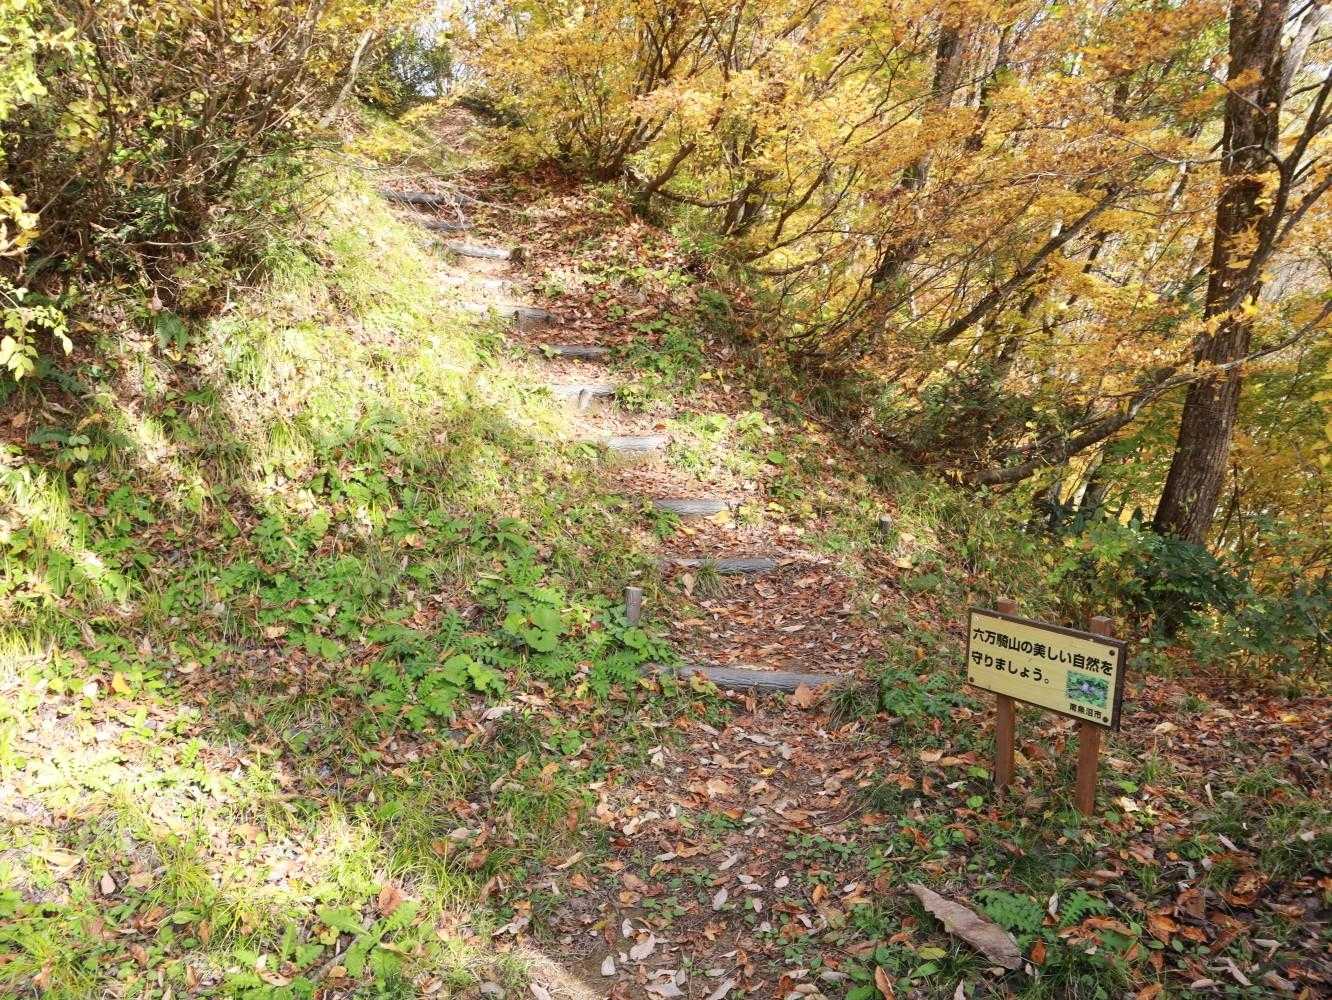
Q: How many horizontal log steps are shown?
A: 11